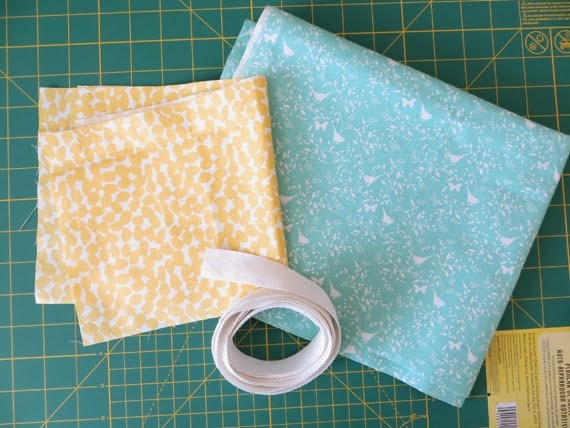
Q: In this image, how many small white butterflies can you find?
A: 11